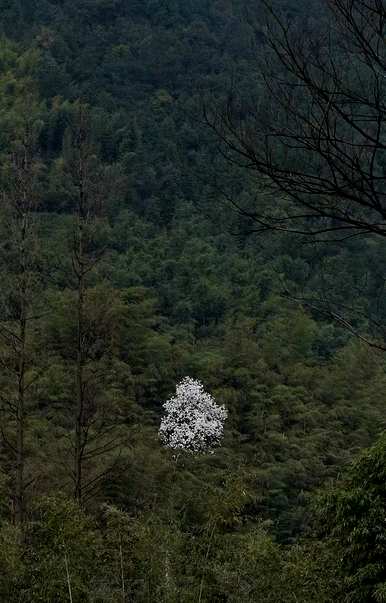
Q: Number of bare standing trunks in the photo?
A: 2